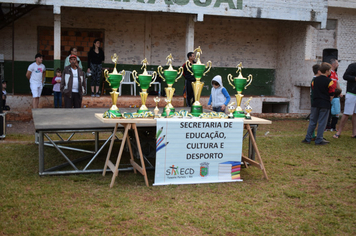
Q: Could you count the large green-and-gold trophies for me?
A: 5